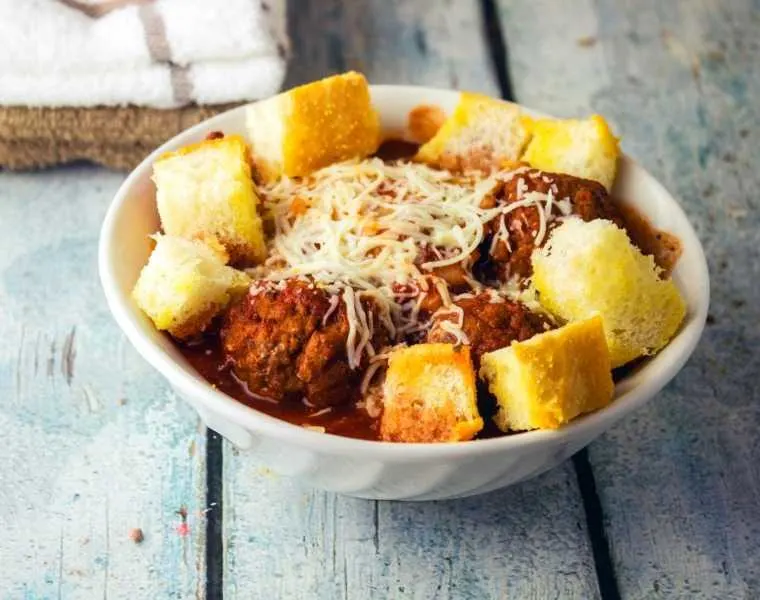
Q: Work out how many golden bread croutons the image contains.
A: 8